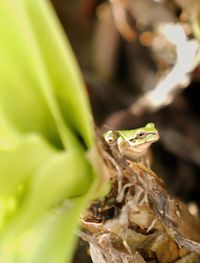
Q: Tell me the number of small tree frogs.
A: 1